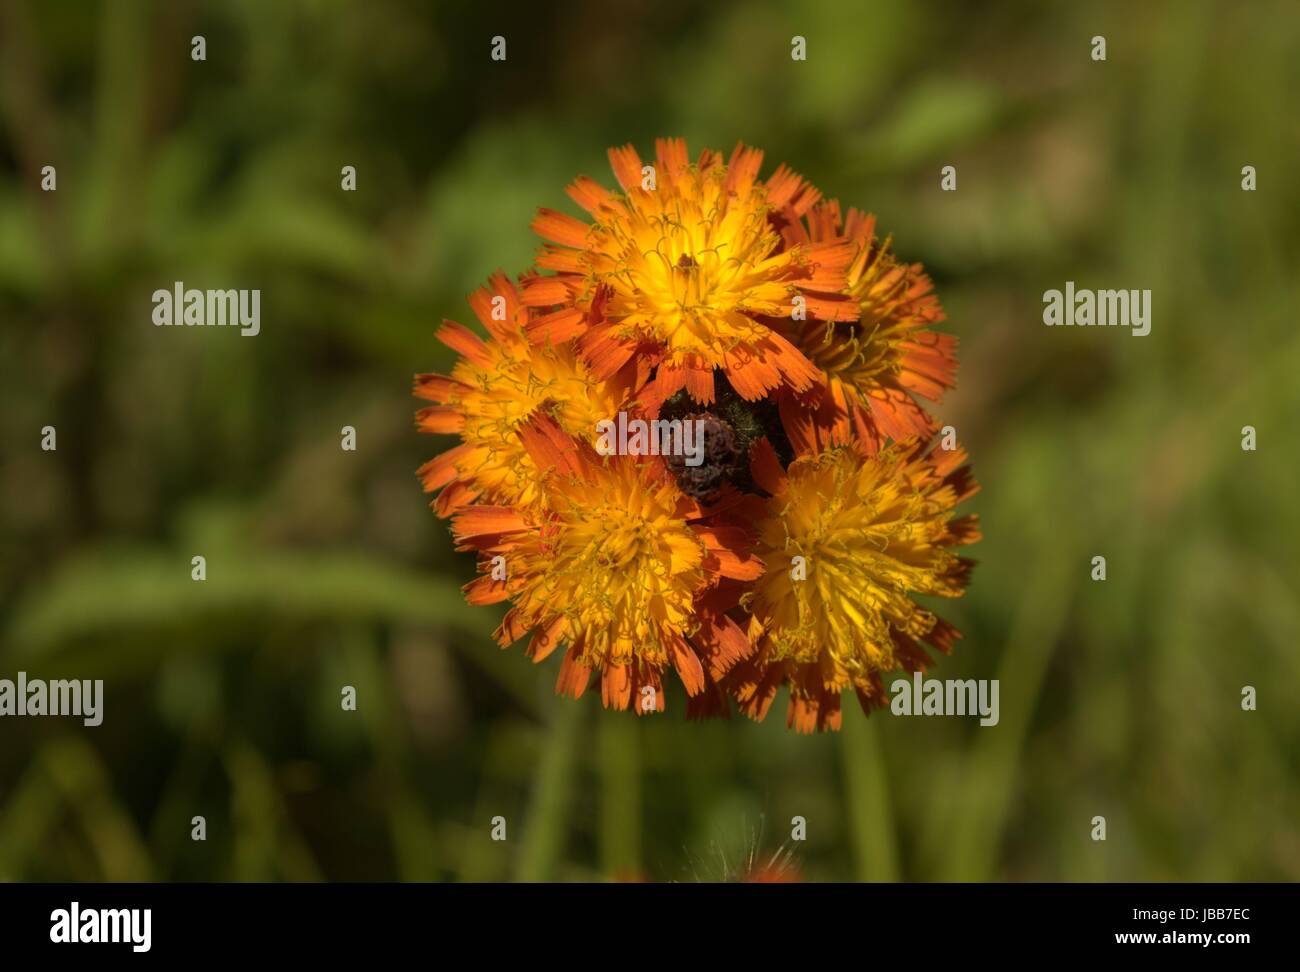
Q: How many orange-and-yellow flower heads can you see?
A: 5